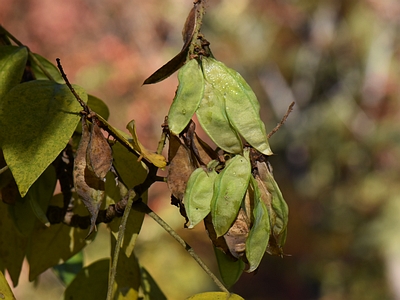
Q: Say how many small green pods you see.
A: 7